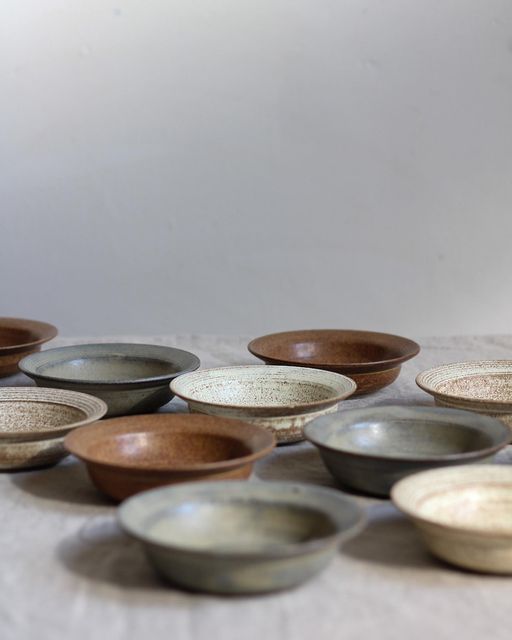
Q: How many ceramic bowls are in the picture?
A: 10